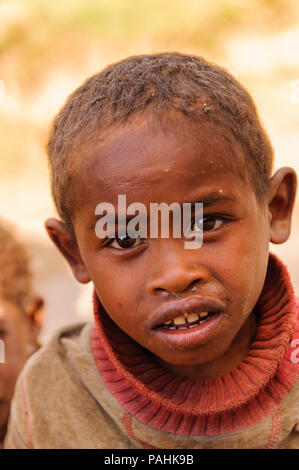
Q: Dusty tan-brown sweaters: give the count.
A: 1